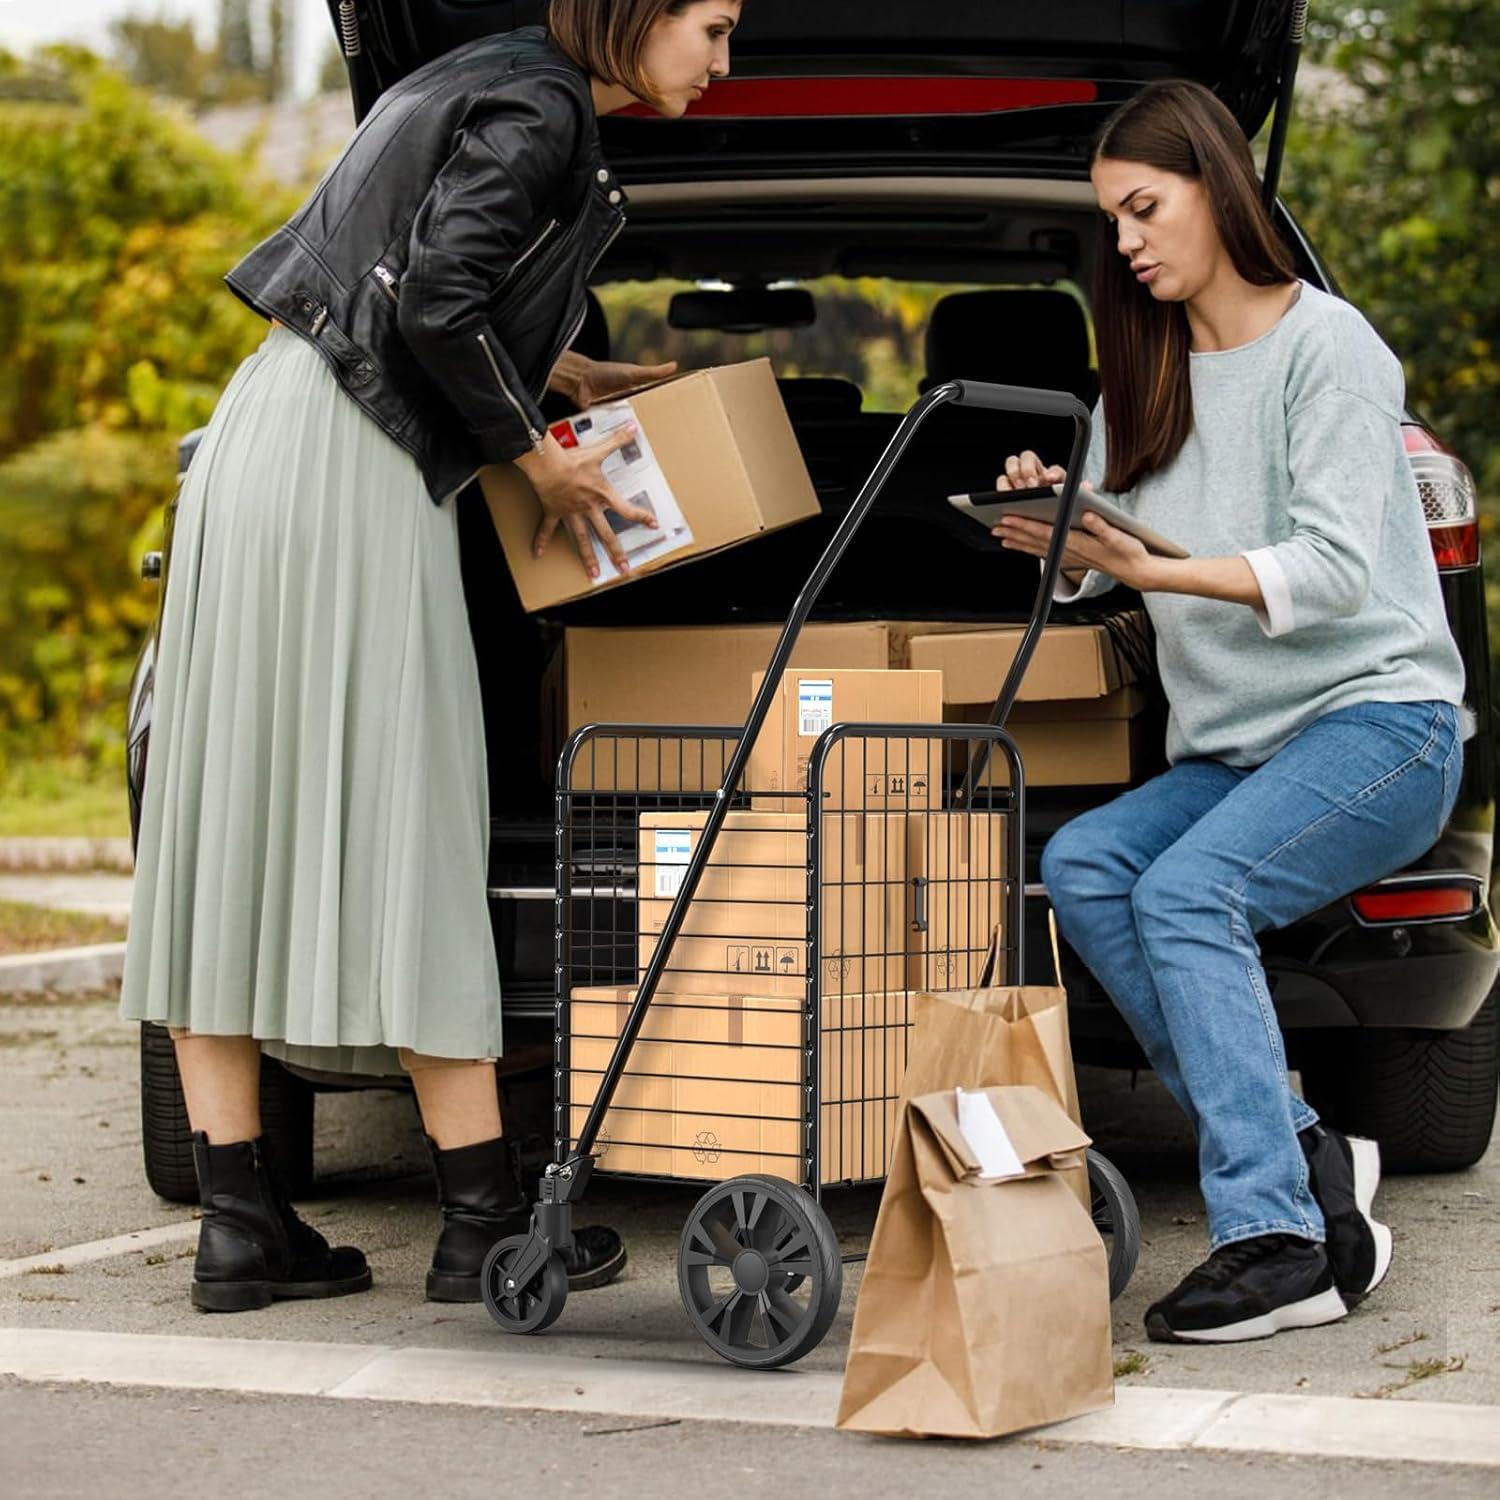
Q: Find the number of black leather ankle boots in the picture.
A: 2